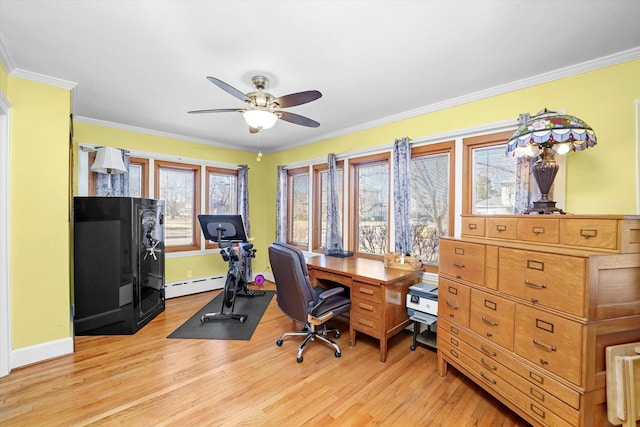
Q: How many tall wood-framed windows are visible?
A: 8